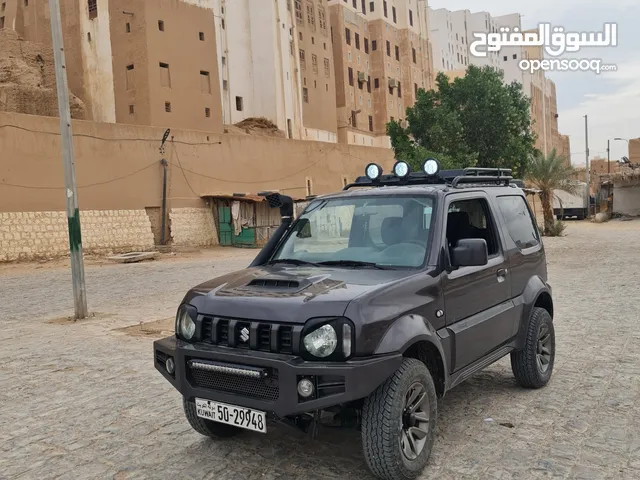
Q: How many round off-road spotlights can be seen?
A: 3